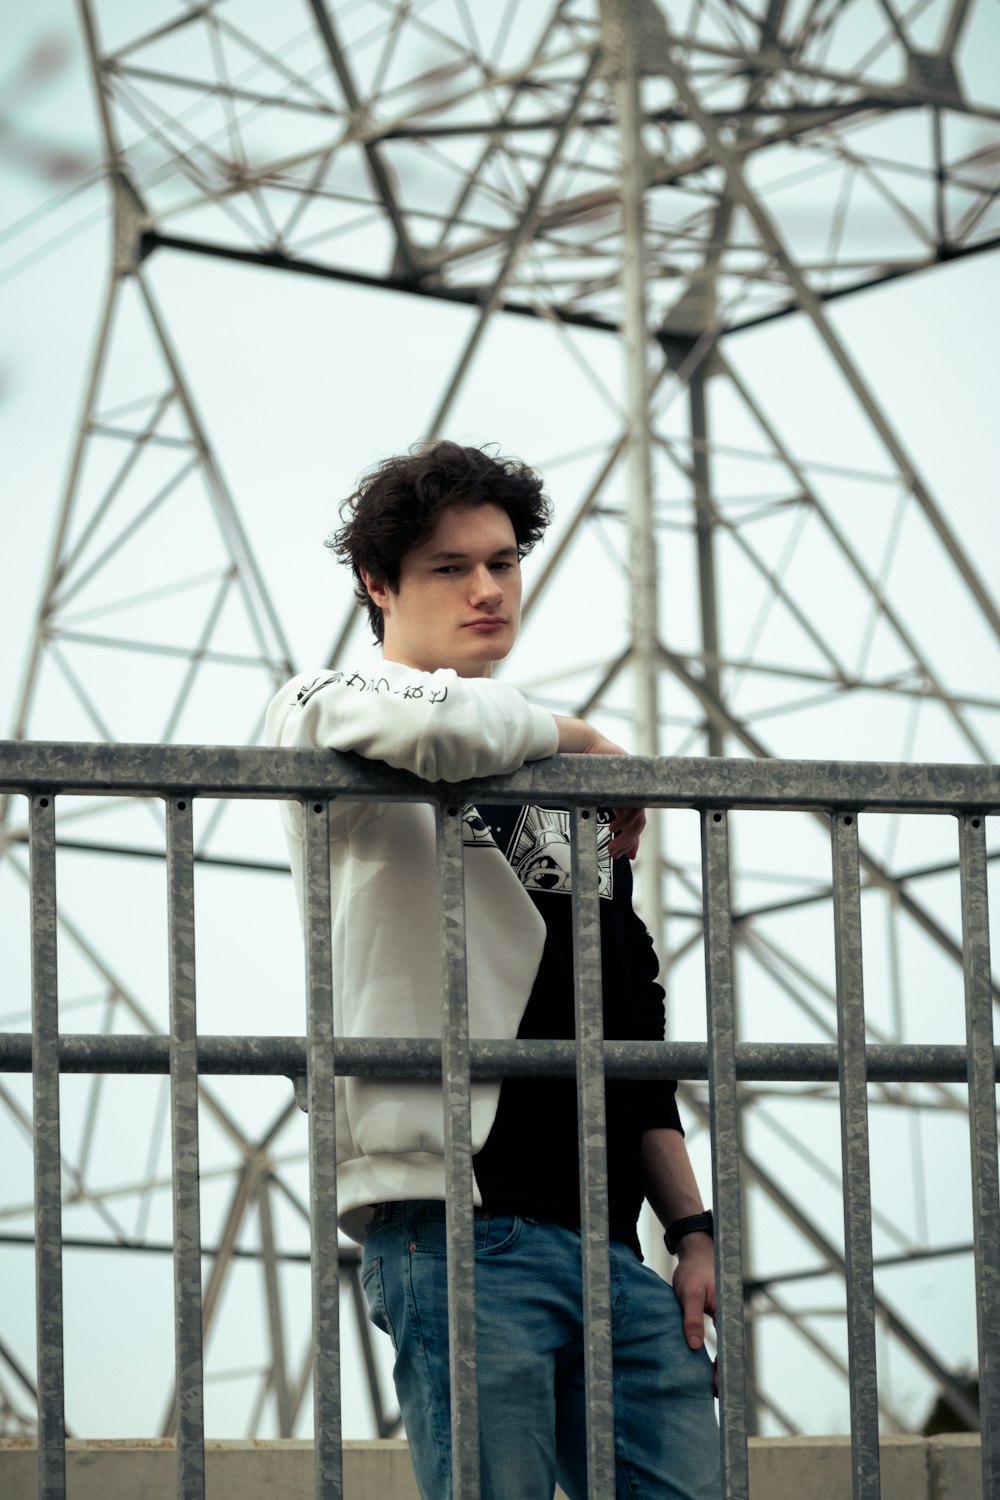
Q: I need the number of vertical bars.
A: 8